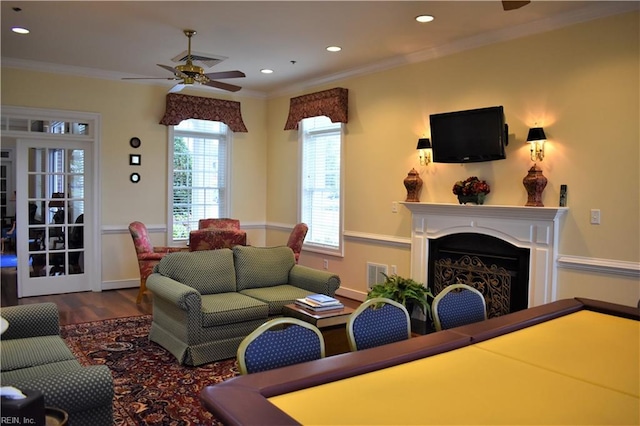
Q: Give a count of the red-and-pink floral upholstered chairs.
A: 4